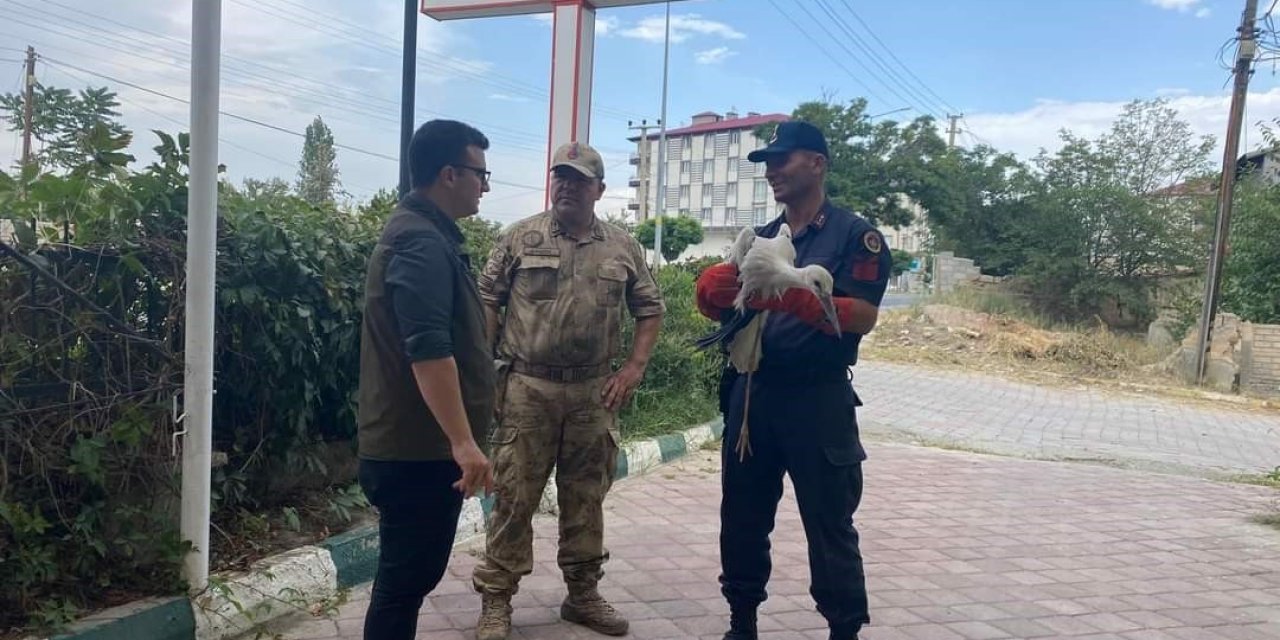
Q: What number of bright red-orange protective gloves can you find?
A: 2